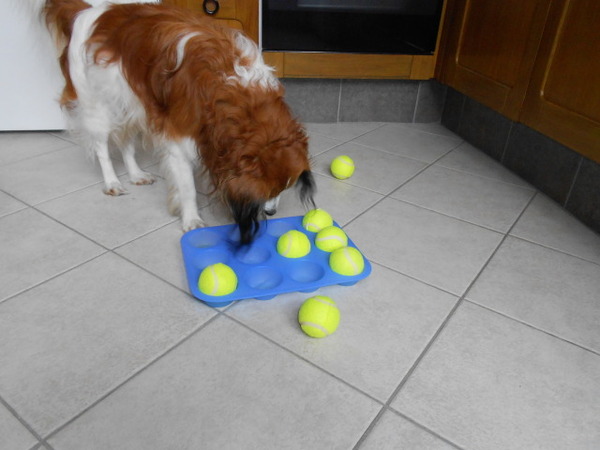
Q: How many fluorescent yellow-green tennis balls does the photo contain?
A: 7